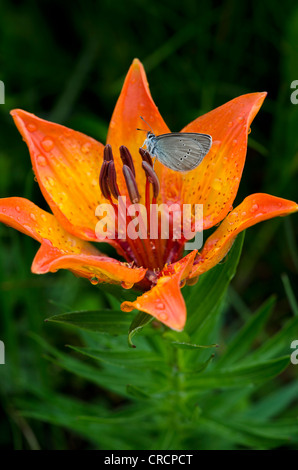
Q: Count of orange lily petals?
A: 6